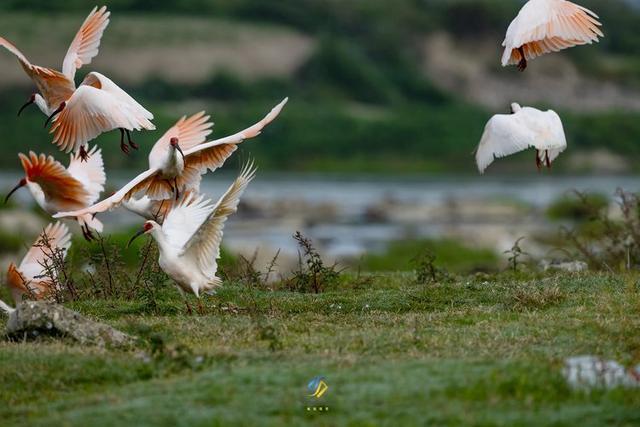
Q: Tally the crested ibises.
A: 9